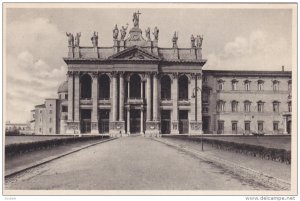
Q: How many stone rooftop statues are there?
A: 11